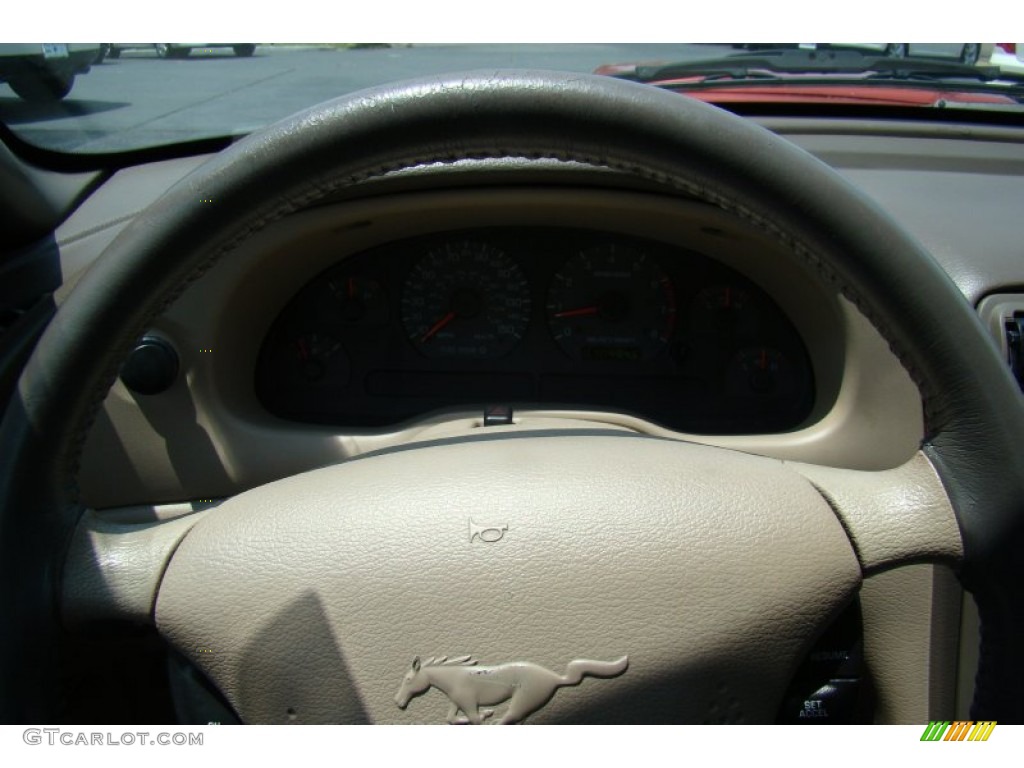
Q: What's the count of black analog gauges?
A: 6